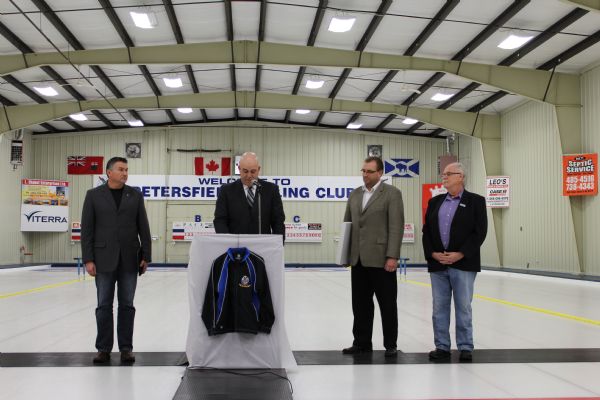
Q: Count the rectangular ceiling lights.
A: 13